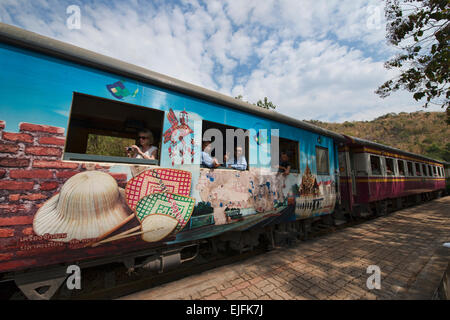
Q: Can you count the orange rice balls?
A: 0